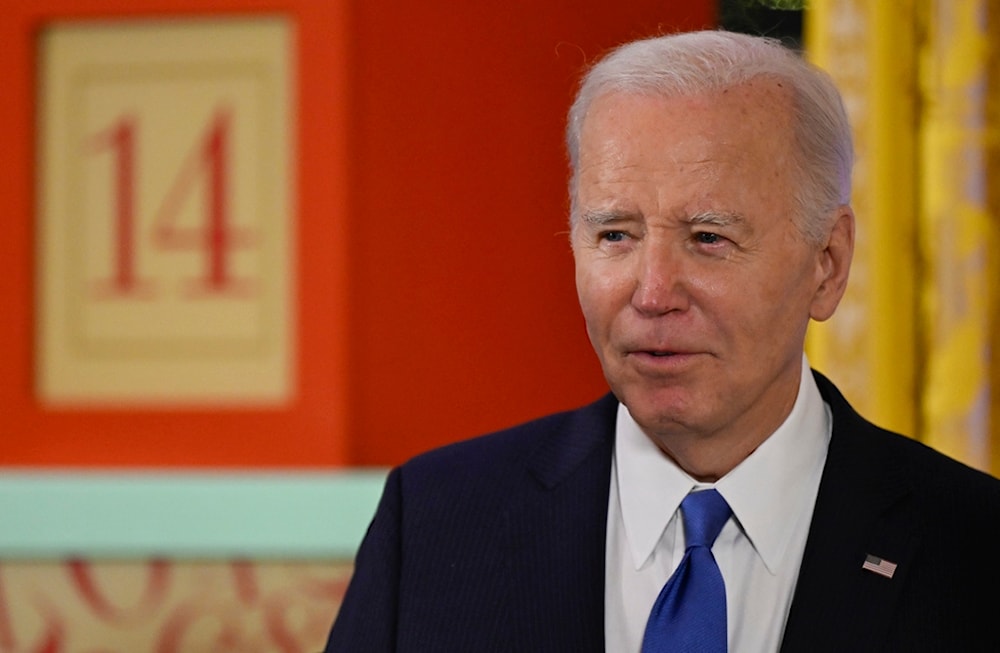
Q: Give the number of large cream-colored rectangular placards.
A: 1